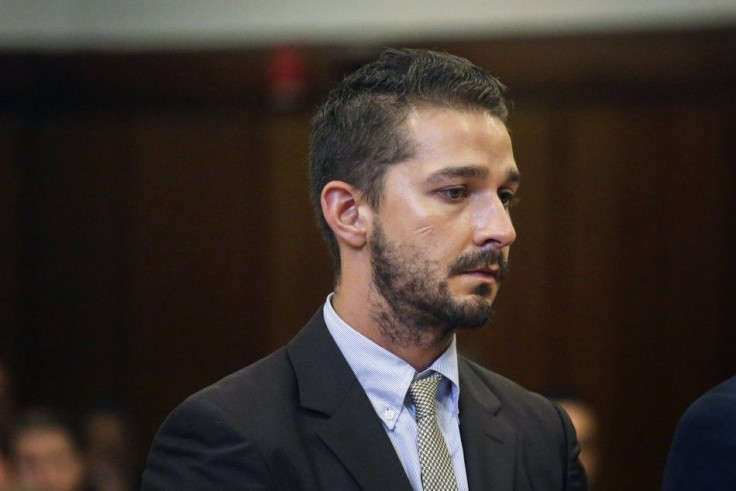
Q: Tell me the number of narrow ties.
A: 1